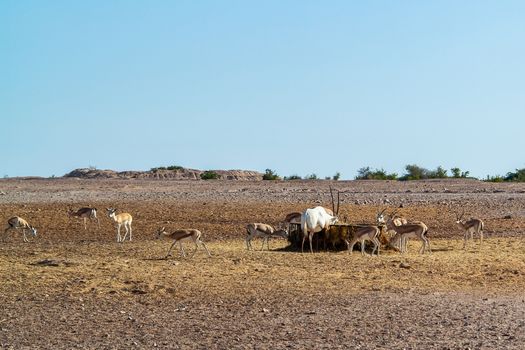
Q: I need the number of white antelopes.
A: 1